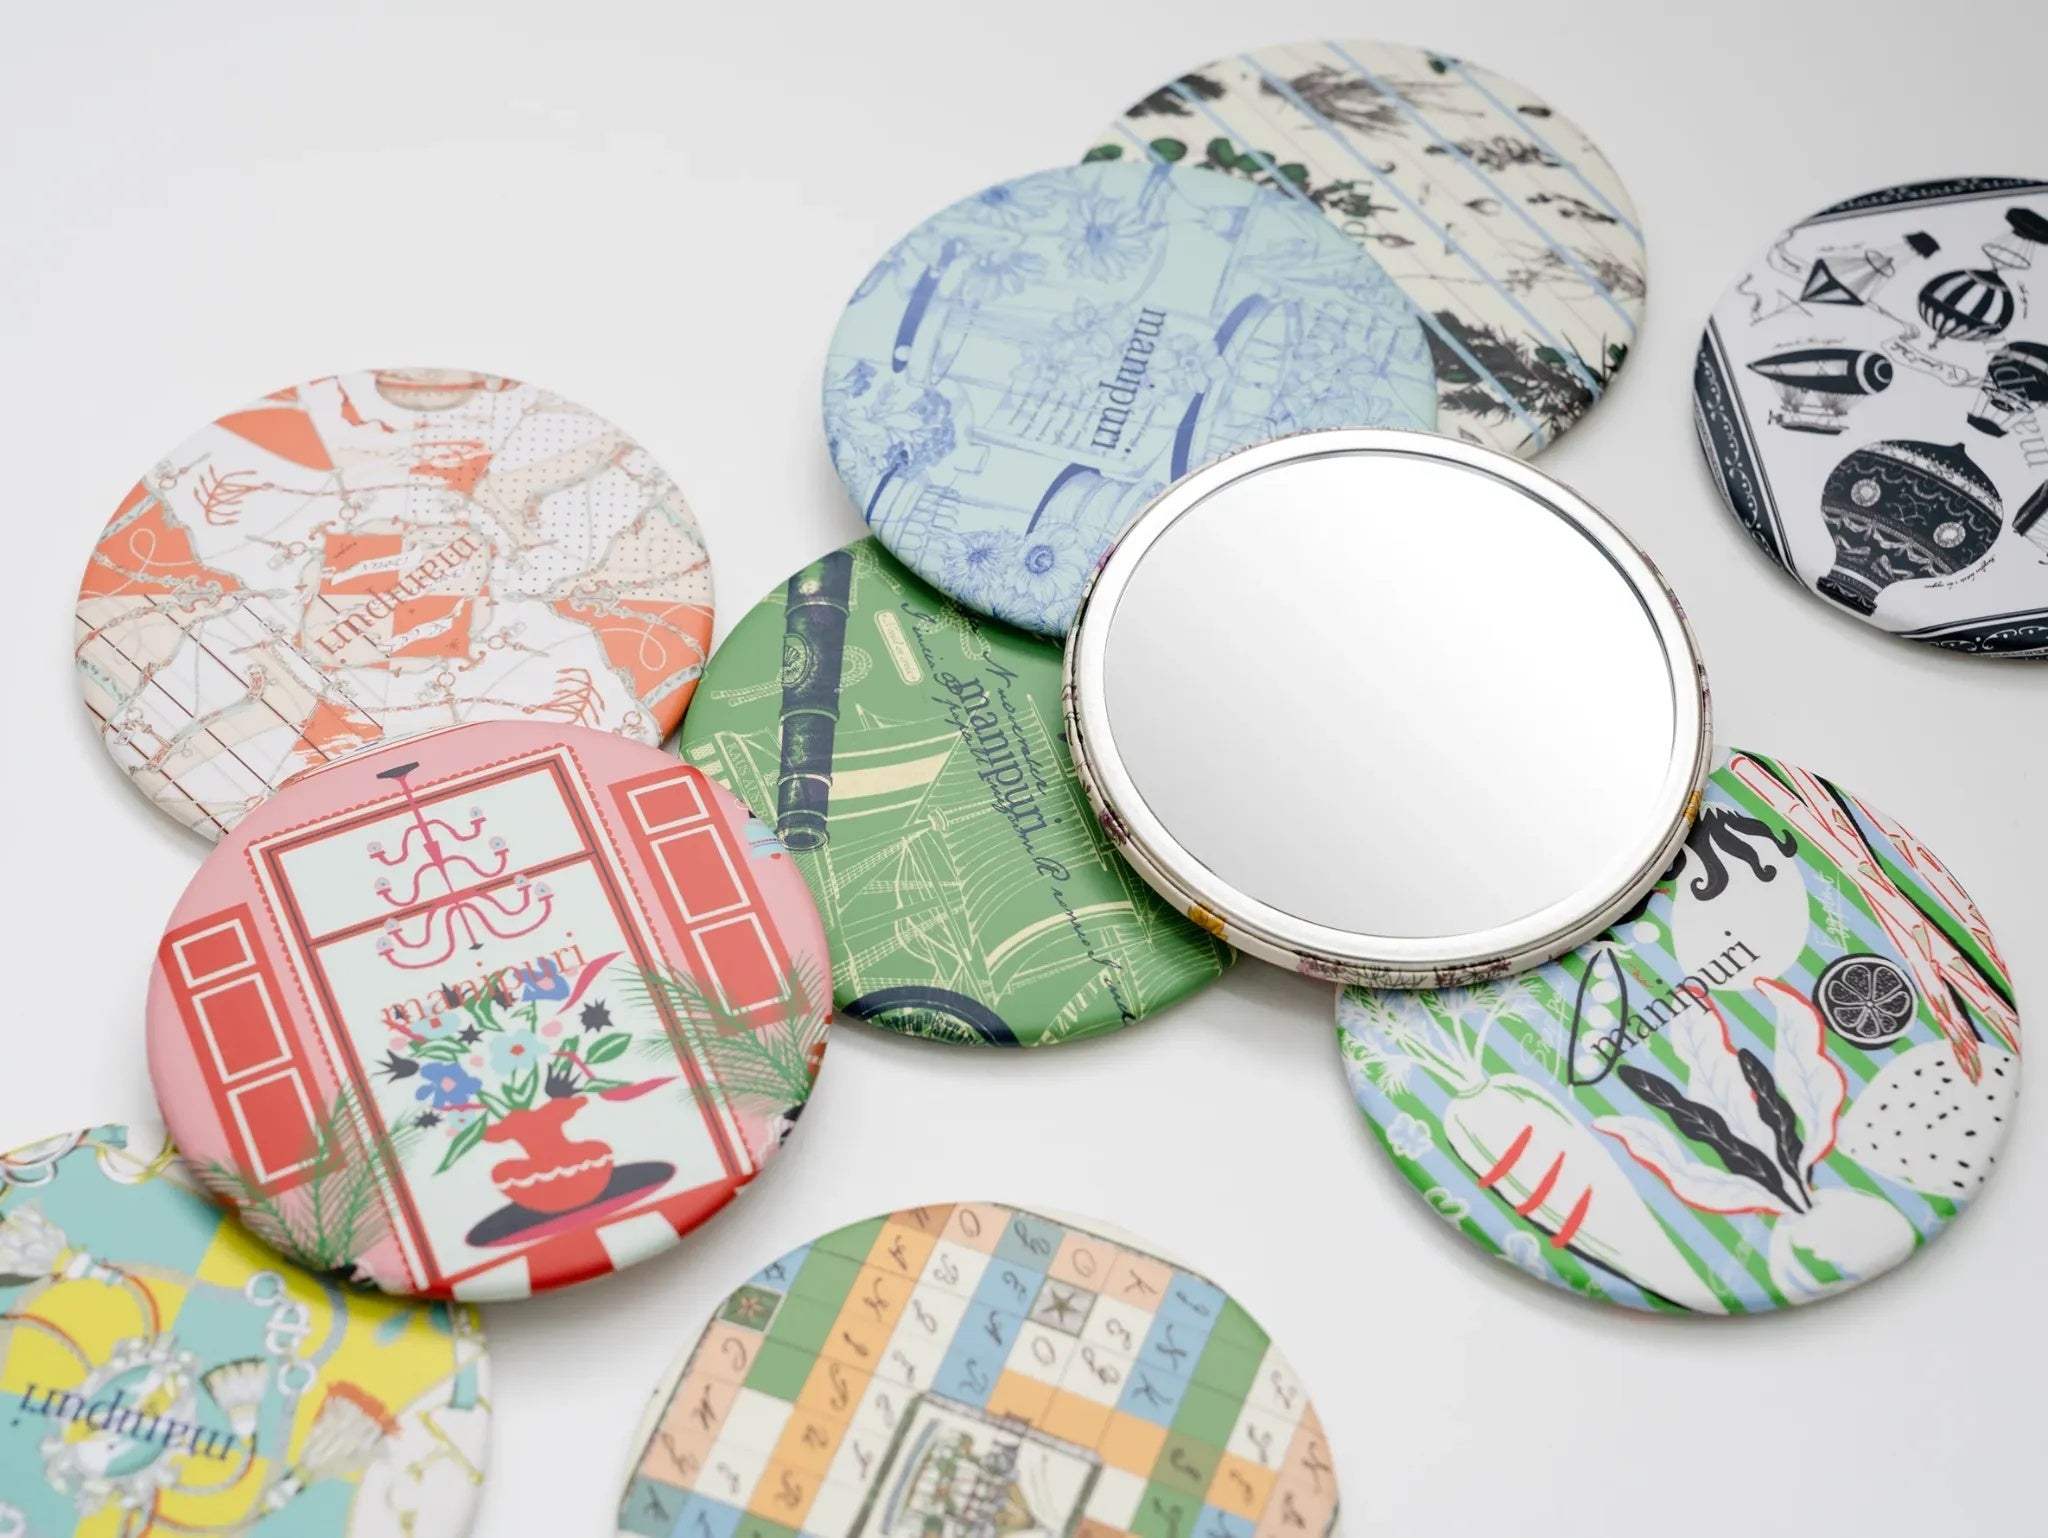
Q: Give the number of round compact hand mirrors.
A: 10